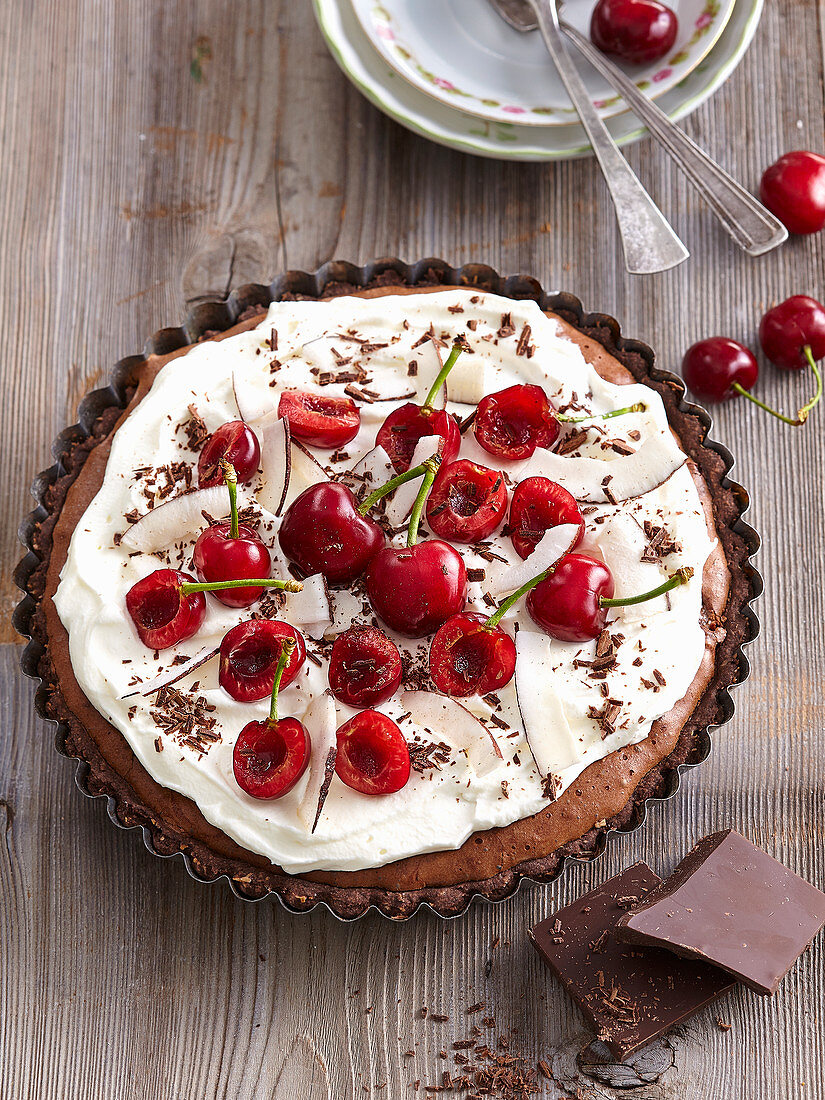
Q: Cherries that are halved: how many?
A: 12